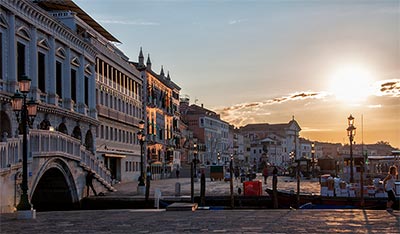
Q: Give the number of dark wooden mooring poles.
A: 7